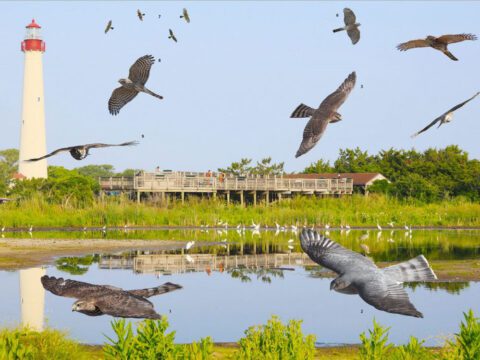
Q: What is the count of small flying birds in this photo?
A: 4